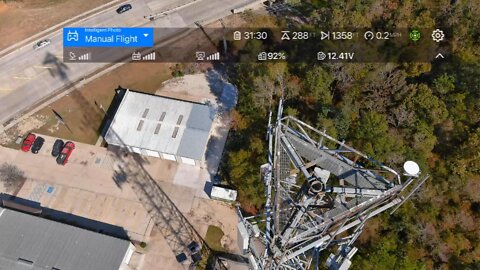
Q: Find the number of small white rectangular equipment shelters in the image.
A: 1